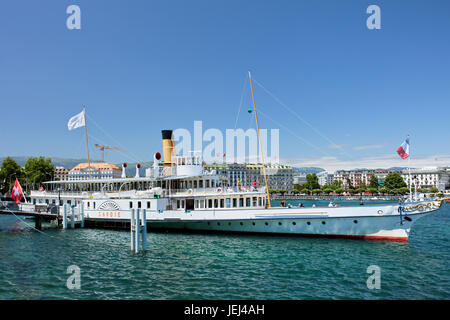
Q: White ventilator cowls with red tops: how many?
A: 3